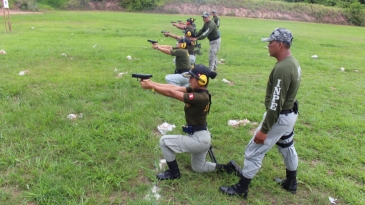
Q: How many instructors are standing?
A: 3